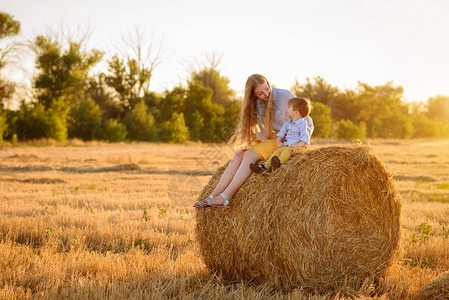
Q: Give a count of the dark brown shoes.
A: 2